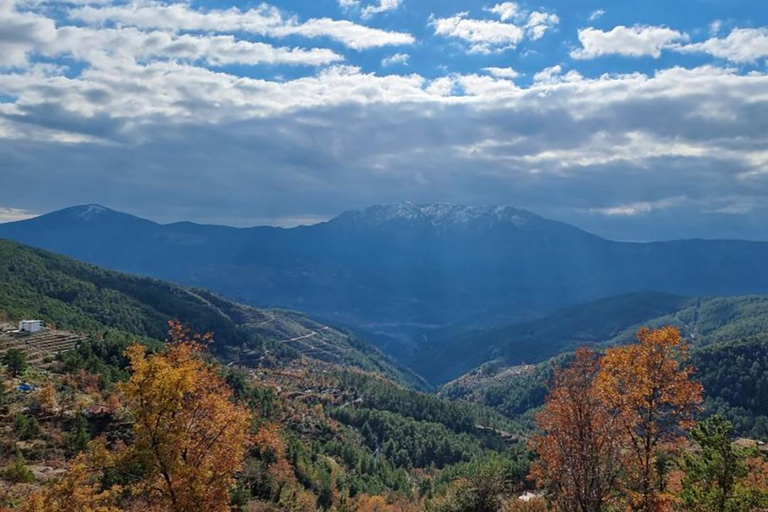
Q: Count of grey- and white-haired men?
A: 0